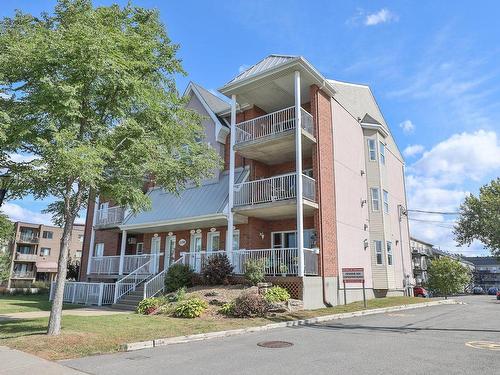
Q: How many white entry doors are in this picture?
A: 5